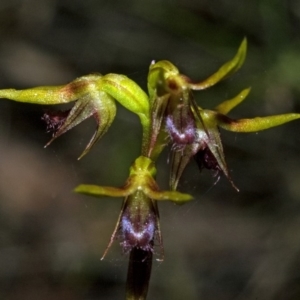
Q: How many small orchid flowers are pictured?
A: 4